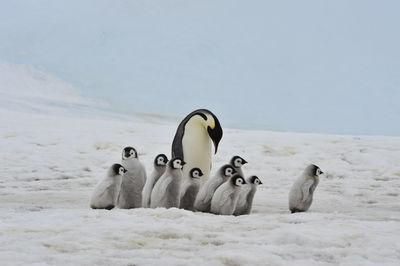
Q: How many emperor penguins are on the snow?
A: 11